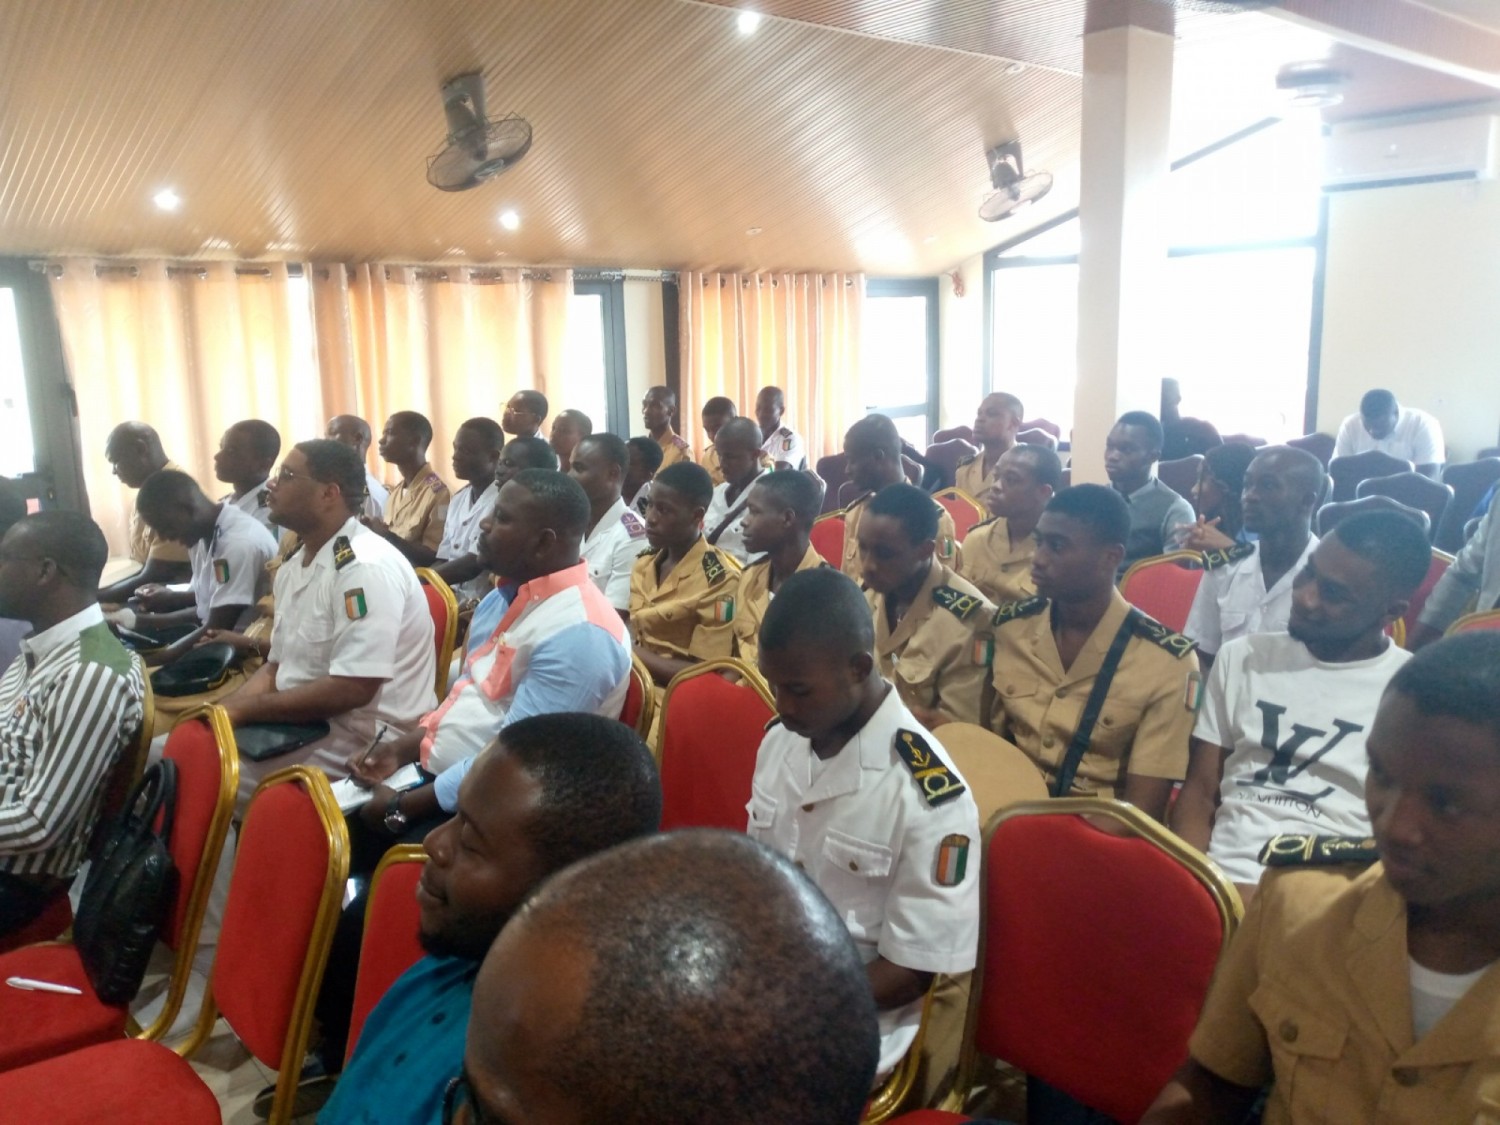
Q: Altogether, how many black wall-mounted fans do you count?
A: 2